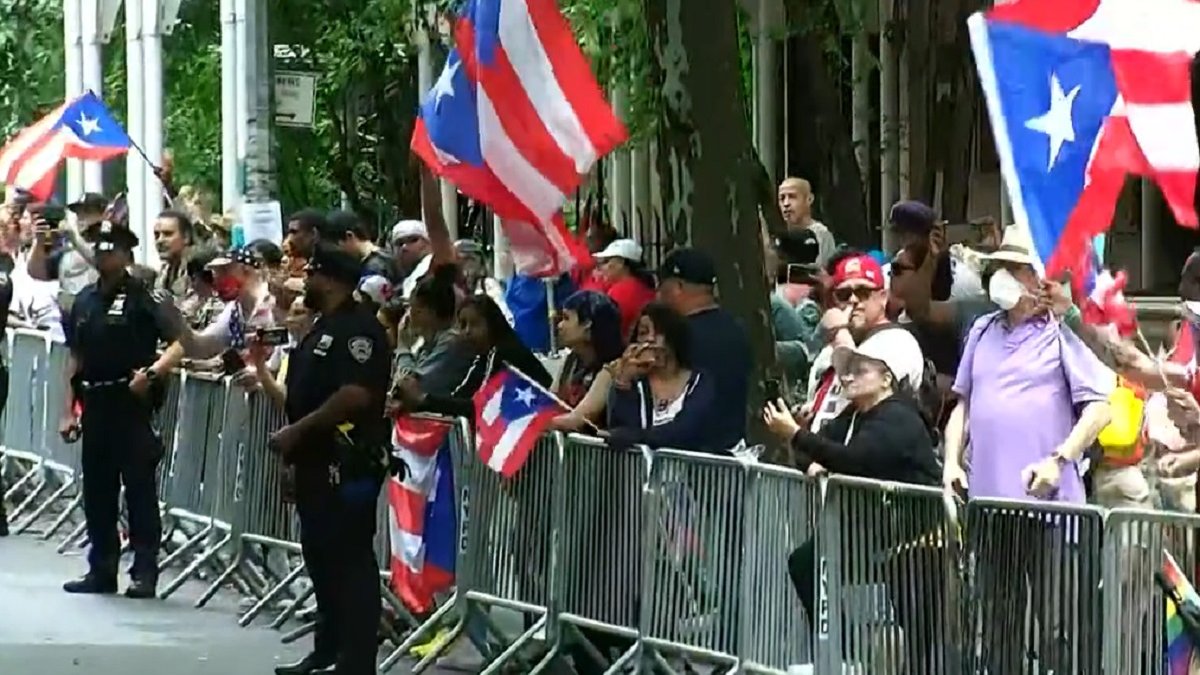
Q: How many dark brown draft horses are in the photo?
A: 0